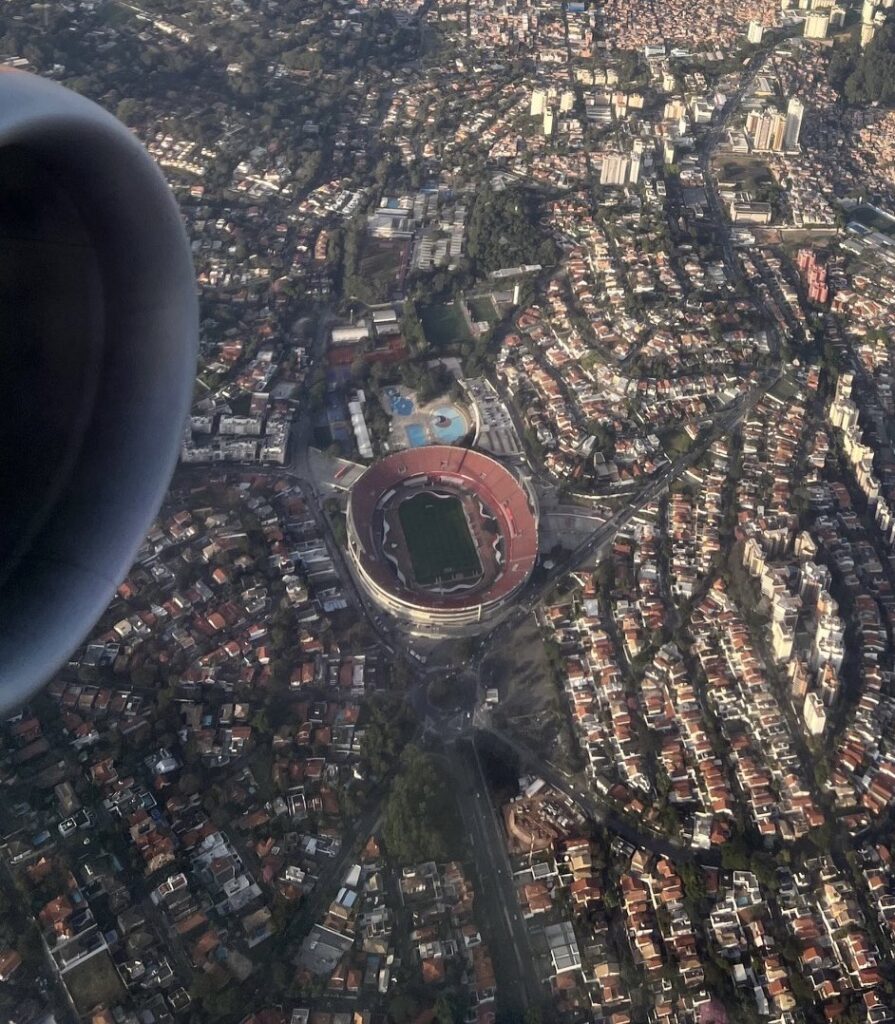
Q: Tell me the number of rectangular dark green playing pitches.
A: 3